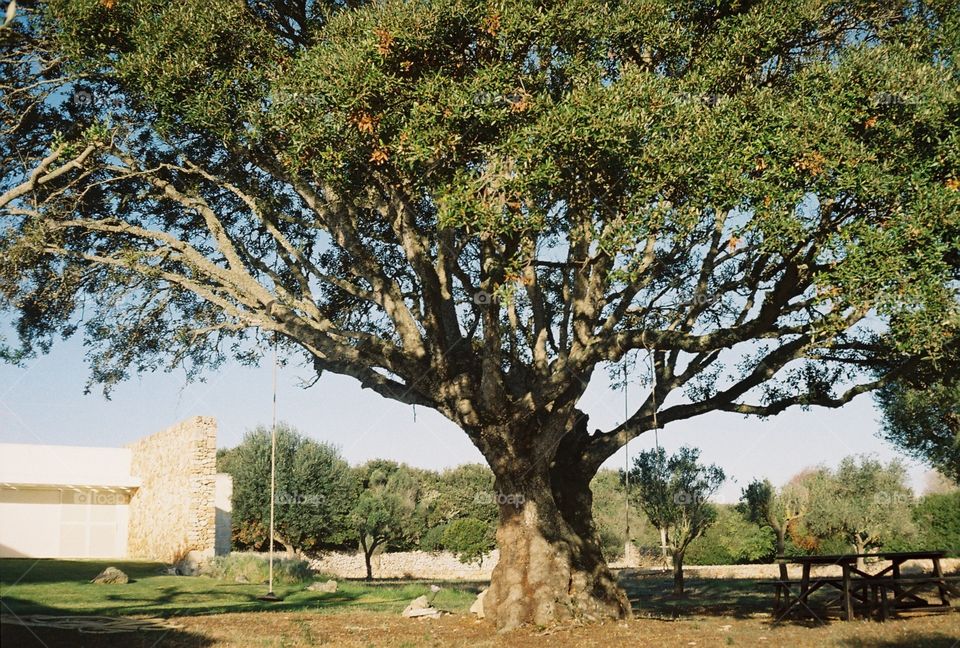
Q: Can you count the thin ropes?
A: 3